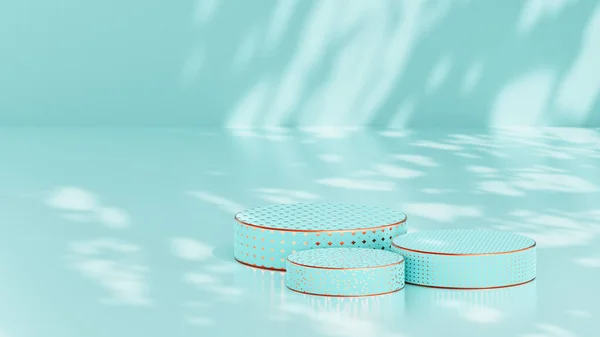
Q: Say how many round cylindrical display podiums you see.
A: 3